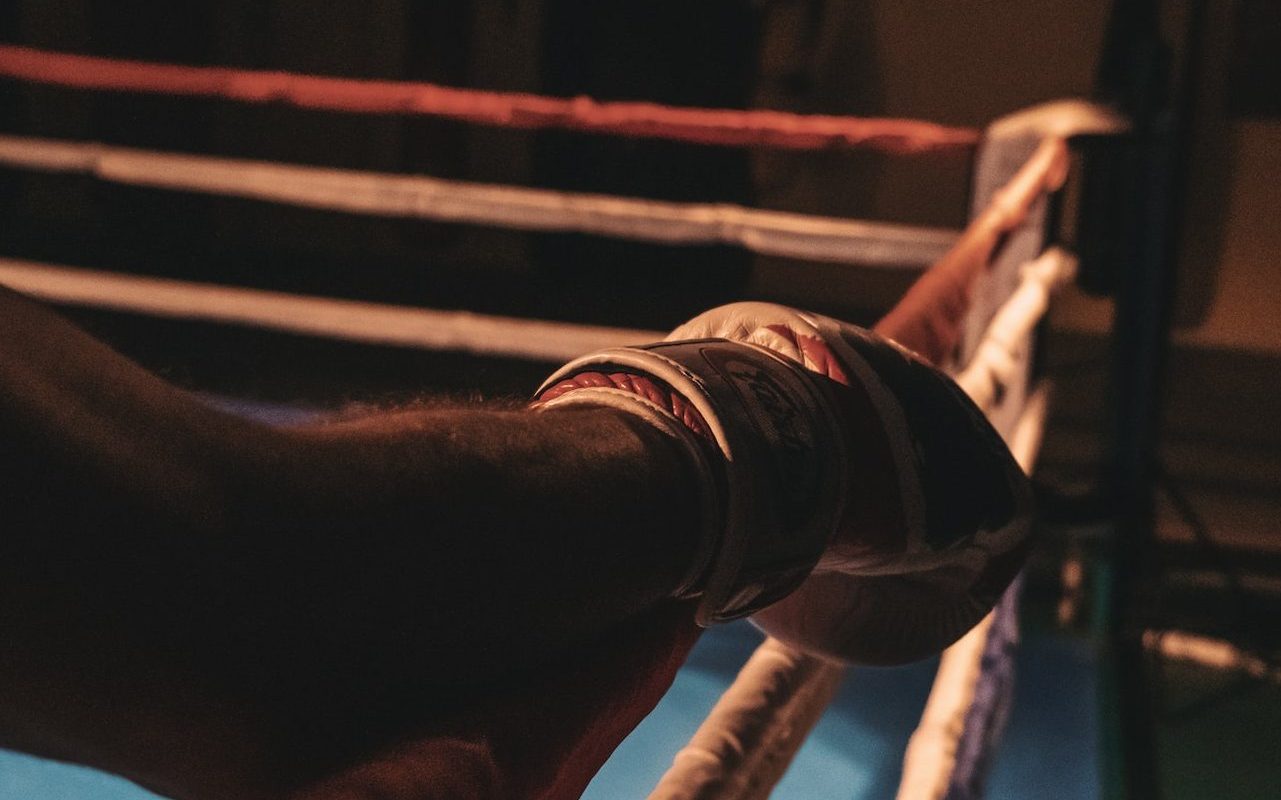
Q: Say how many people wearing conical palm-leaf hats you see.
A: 0